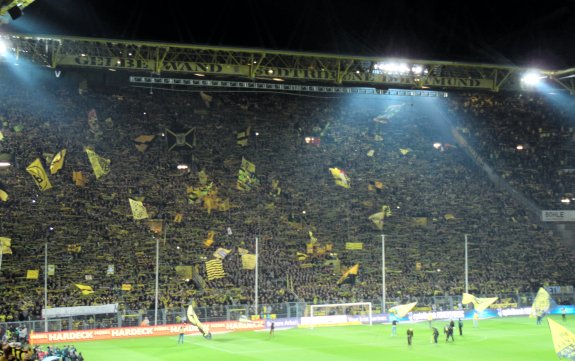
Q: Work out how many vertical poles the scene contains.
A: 5